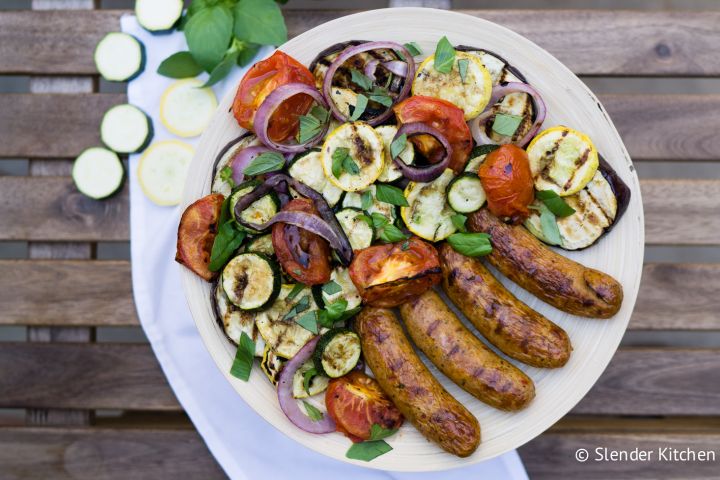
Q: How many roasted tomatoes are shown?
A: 7